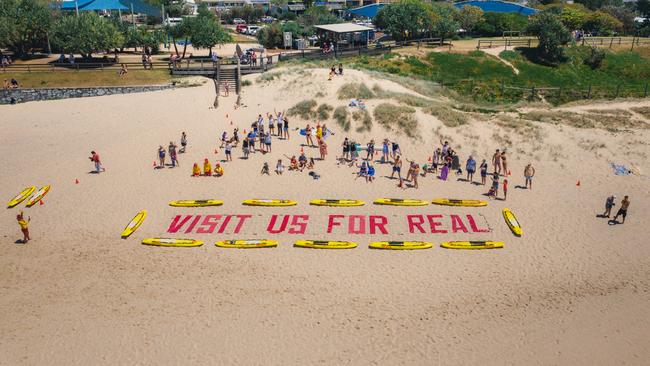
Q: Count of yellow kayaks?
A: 14